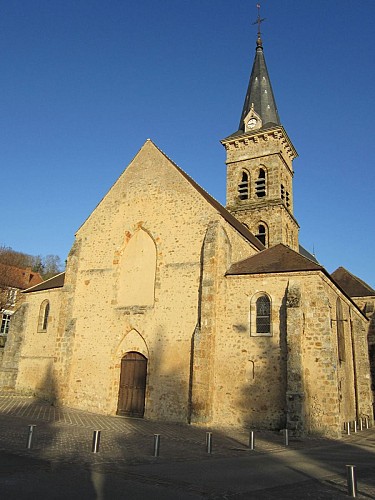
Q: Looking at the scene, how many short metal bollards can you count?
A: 11